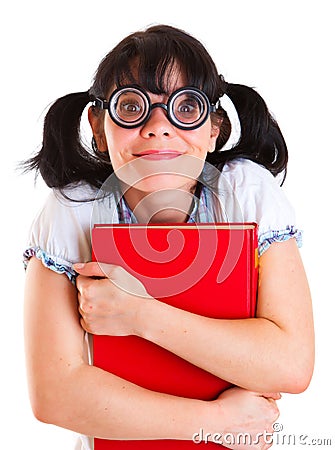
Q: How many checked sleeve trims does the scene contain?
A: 2